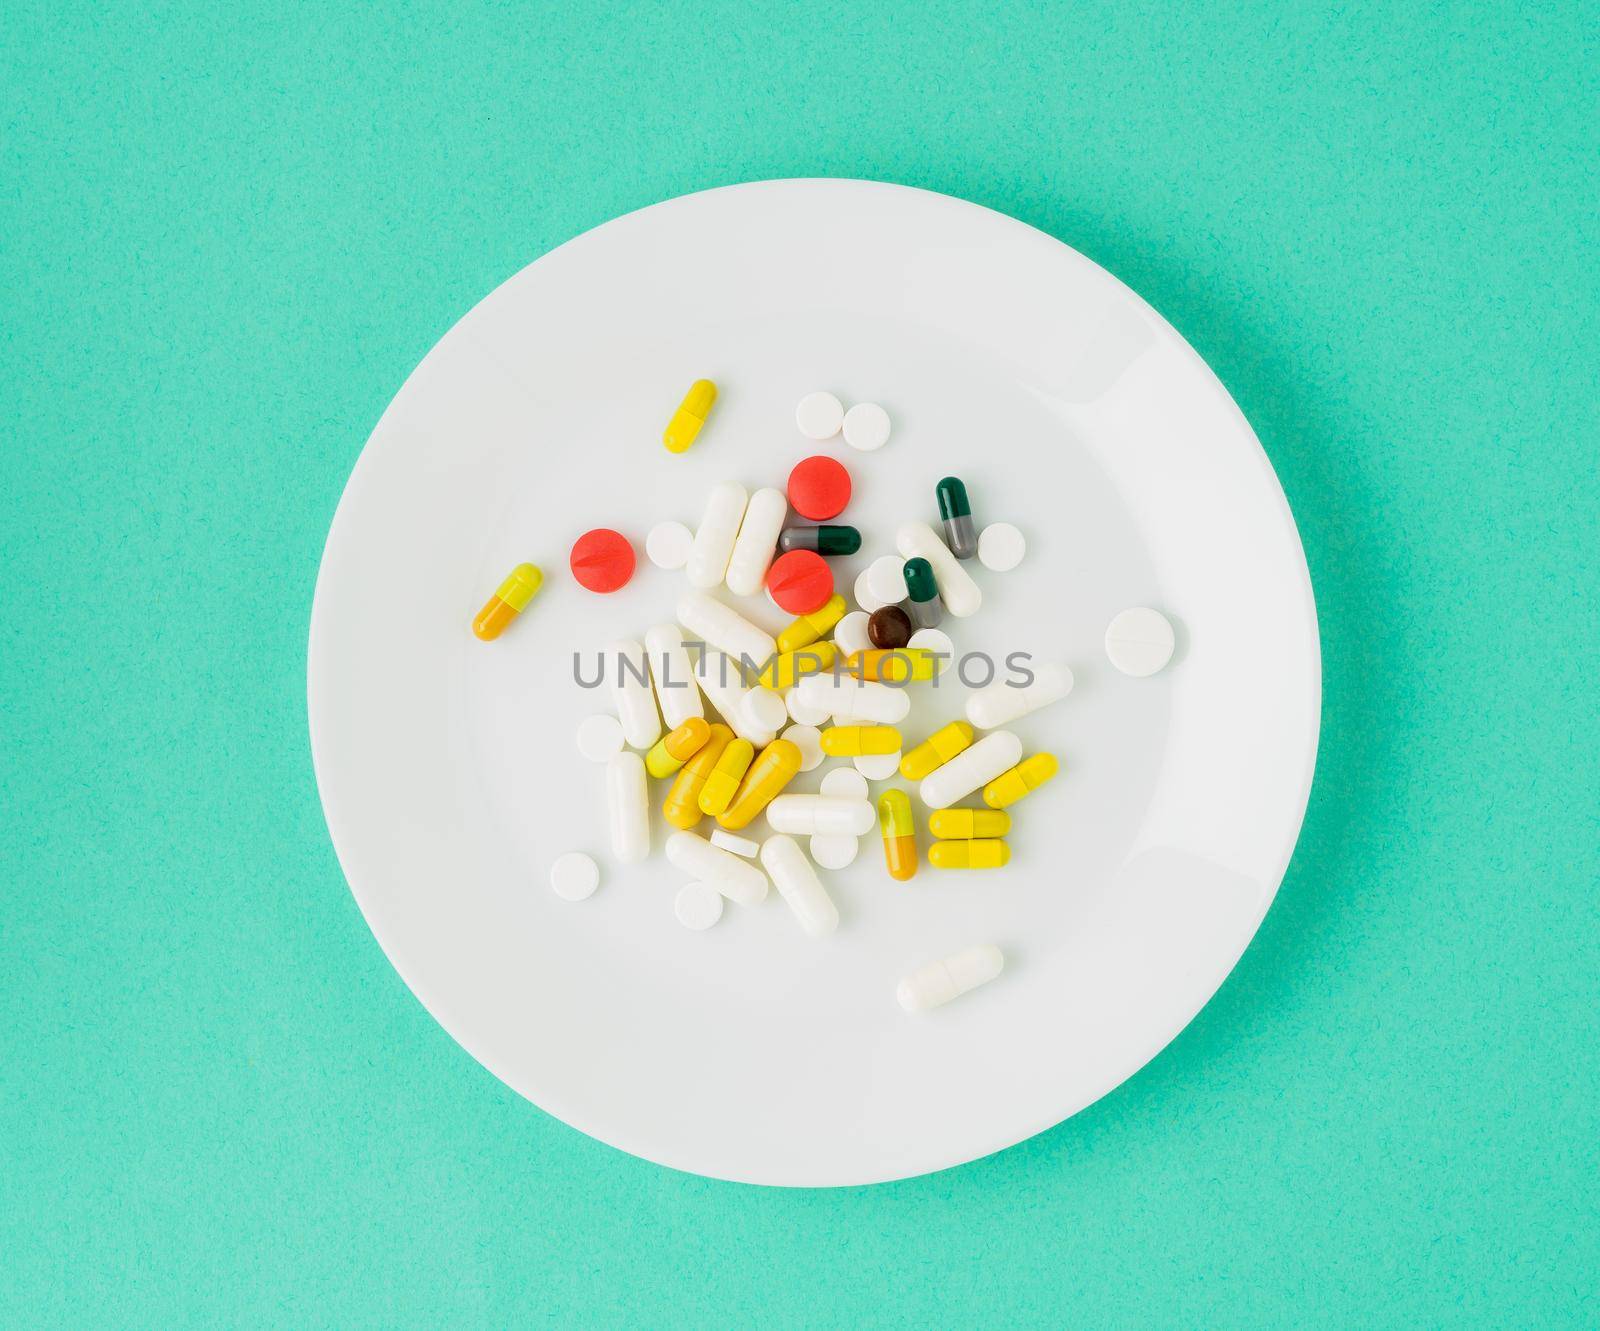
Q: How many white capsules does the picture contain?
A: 15